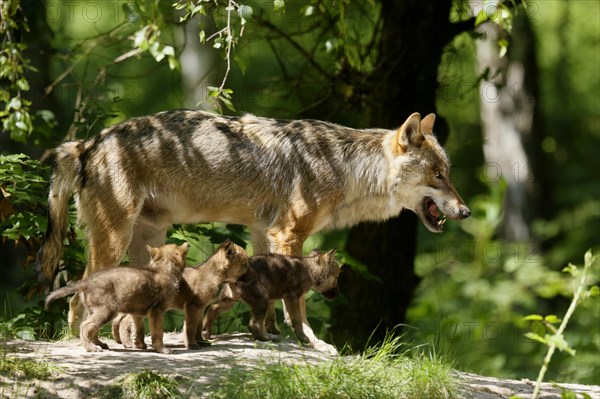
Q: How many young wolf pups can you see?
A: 3